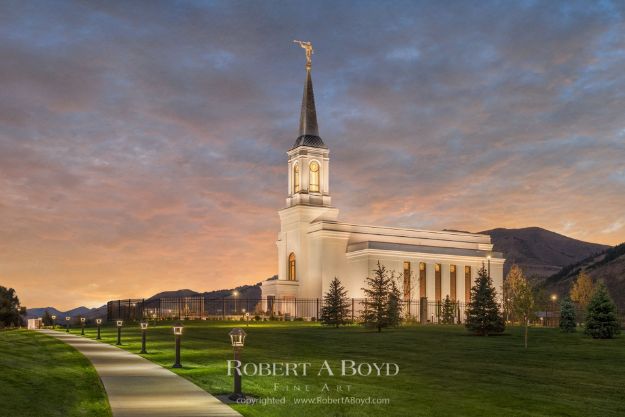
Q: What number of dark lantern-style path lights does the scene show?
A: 8